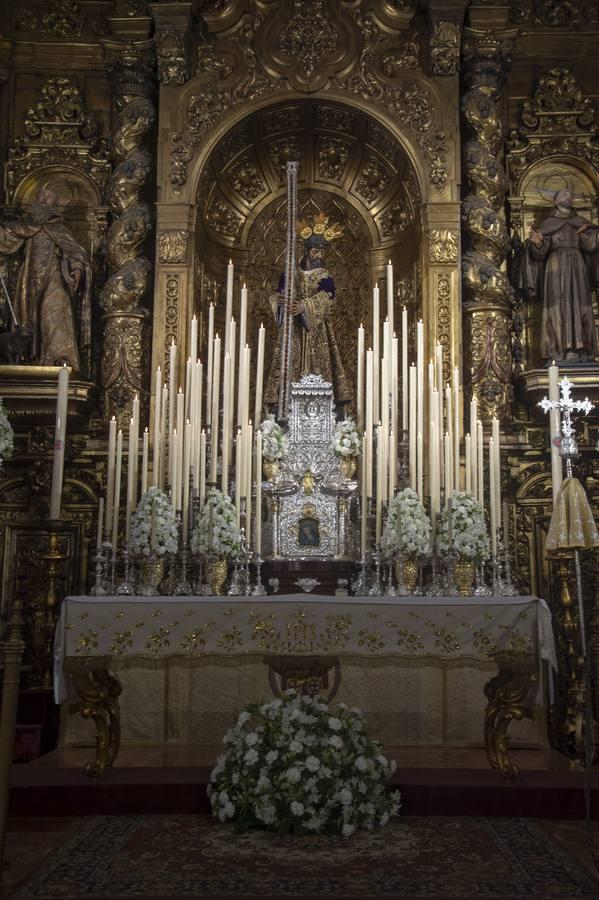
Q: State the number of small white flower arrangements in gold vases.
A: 6